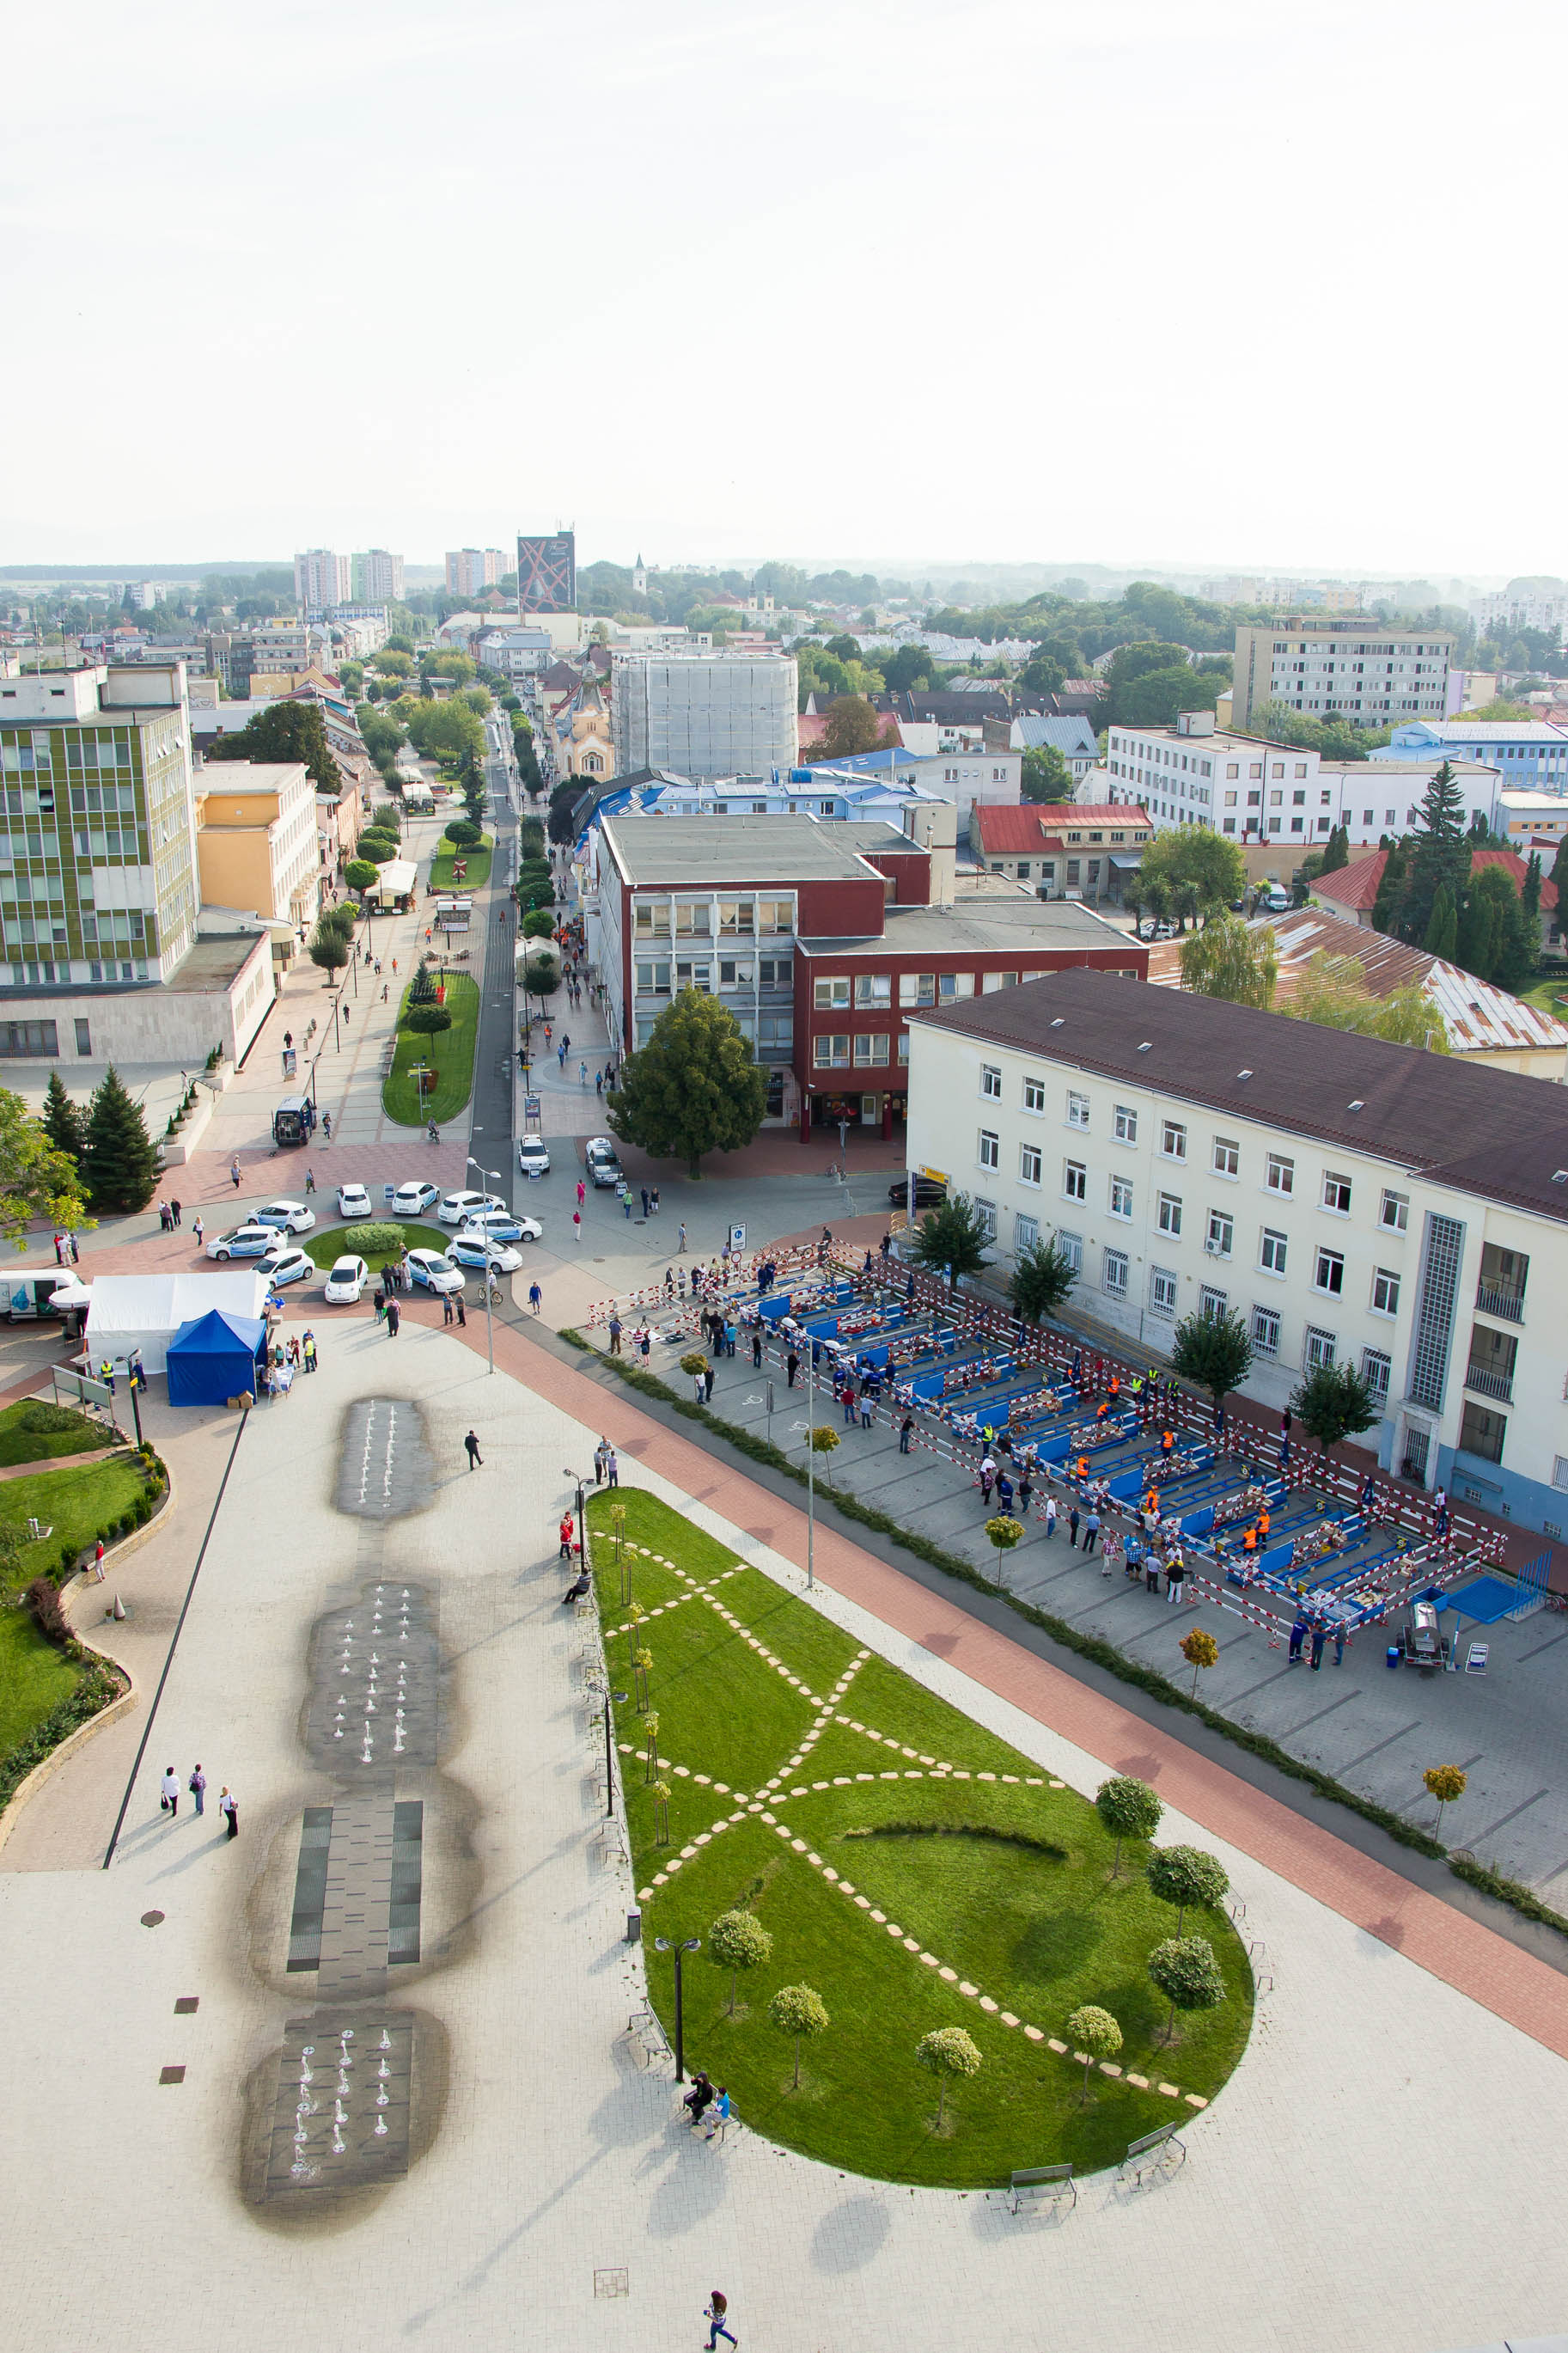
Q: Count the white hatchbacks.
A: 10